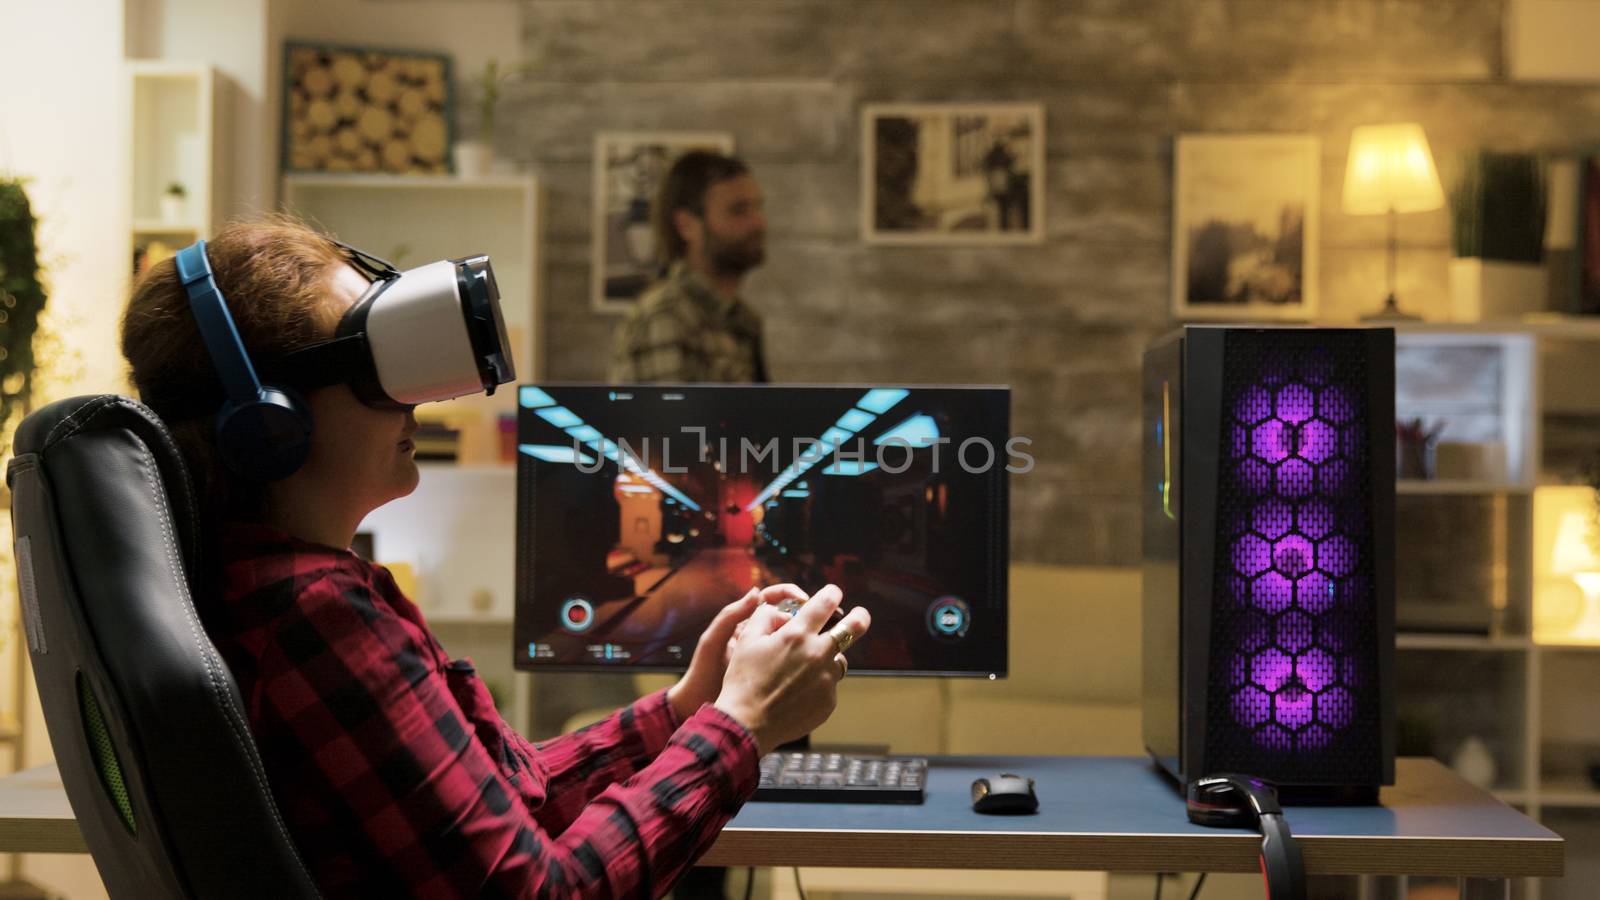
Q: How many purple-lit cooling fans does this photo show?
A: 3